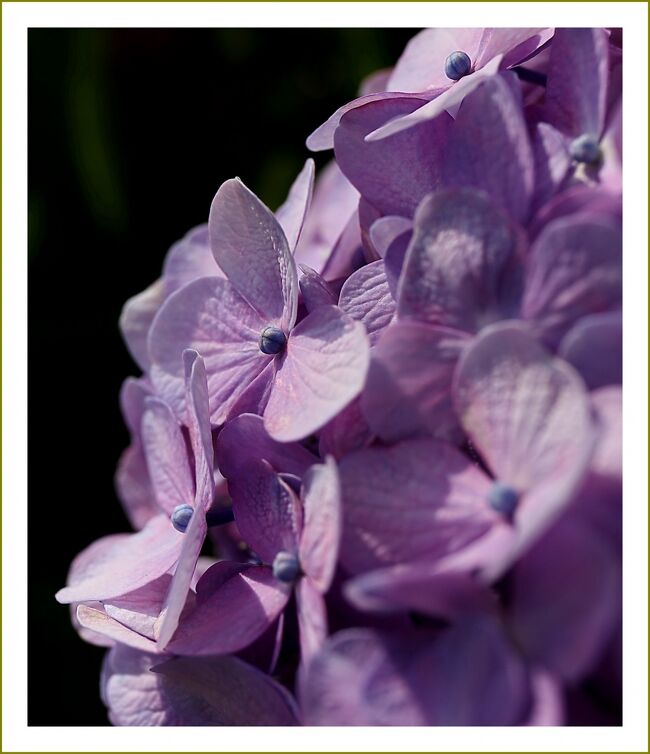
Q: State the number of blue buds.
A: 6